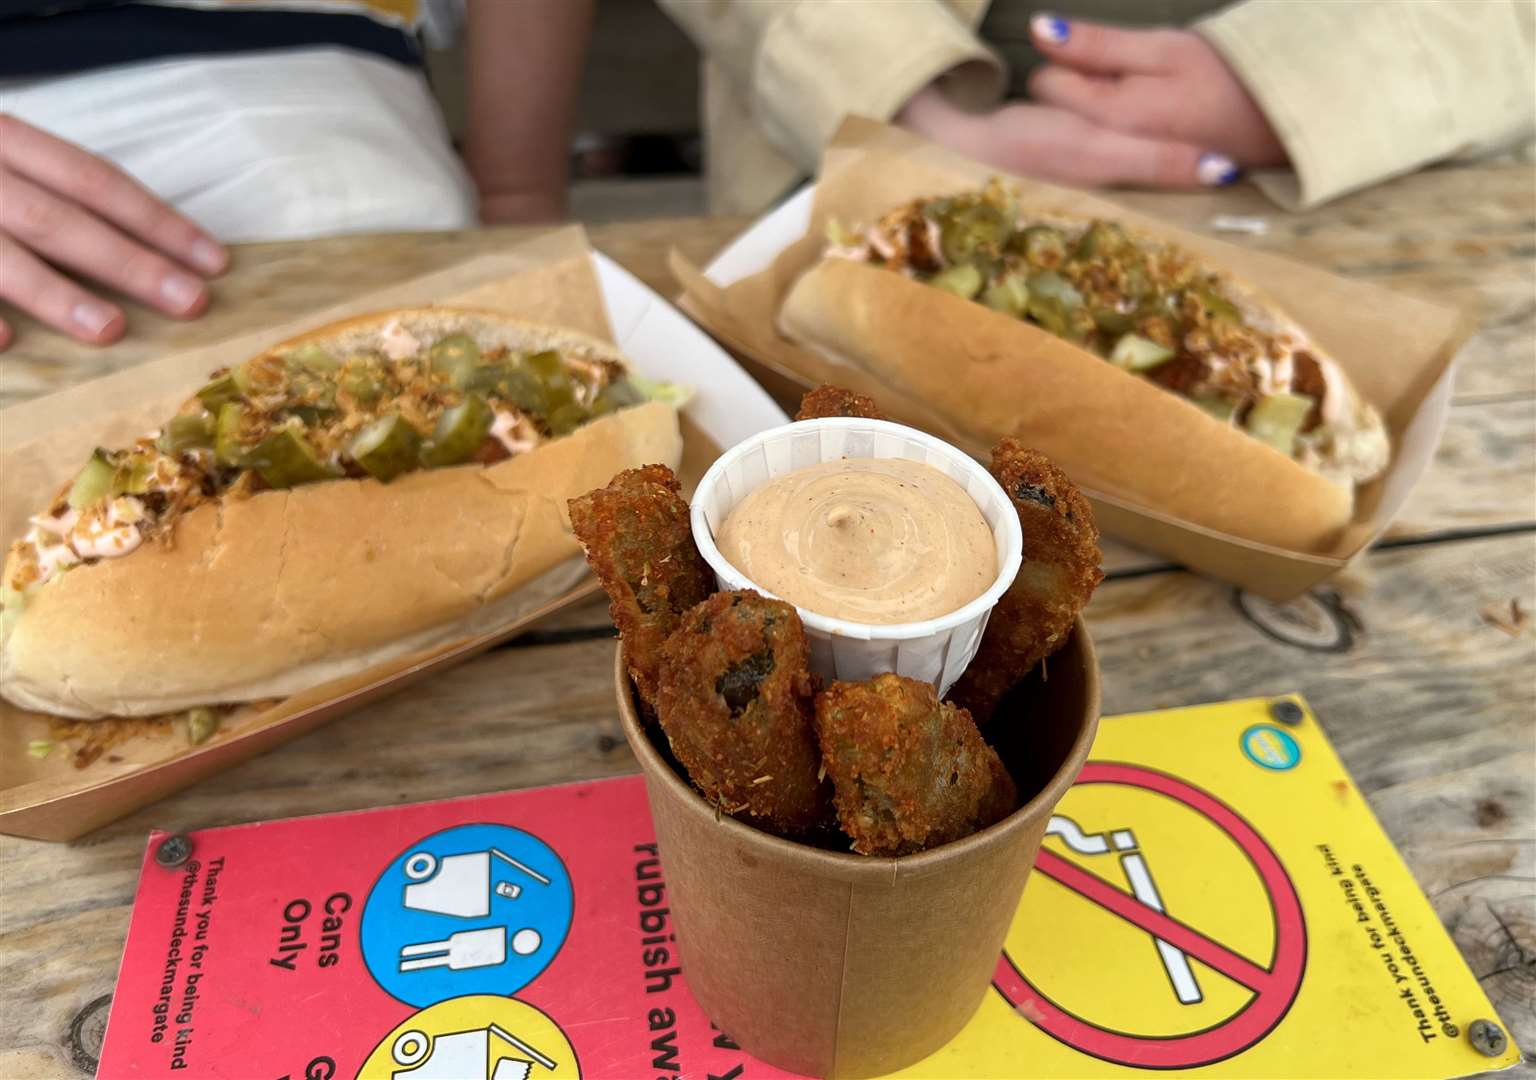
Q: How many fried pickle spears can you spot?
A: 5